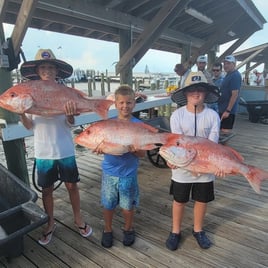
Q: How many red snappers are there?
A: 3